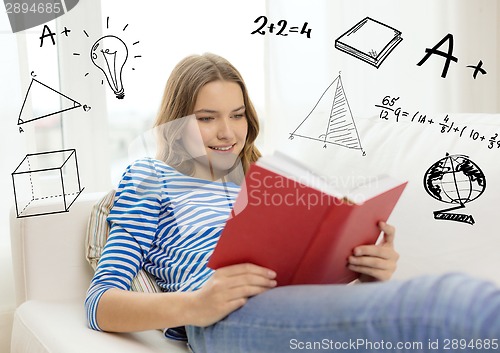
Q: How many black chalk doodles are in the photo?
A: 10